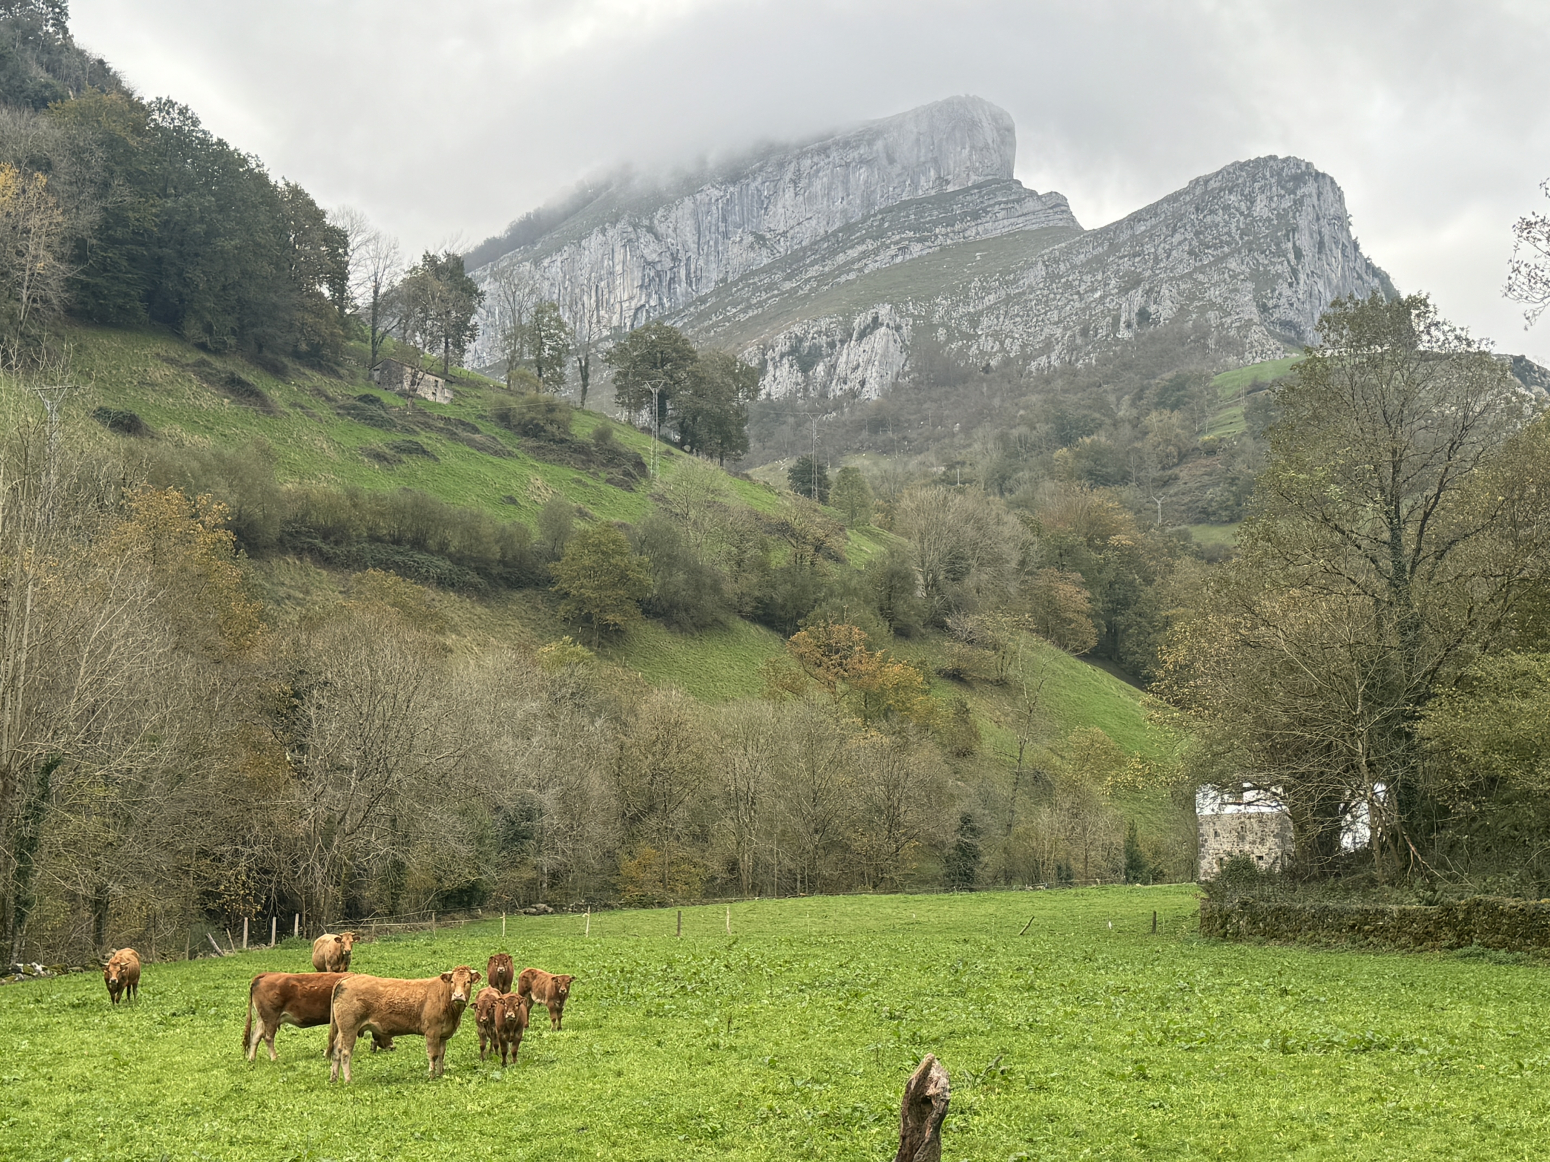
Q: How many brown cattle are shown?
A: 8